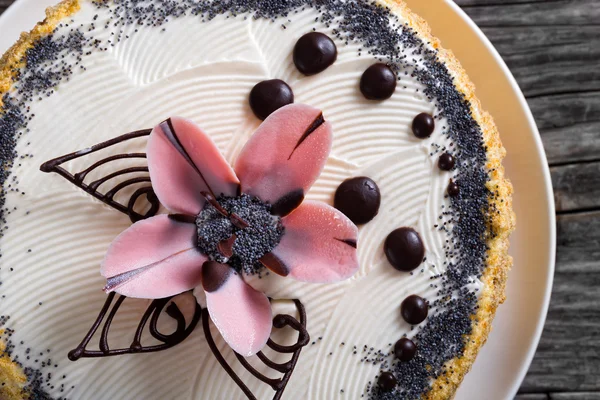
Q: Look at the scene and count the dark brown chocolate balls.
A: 11